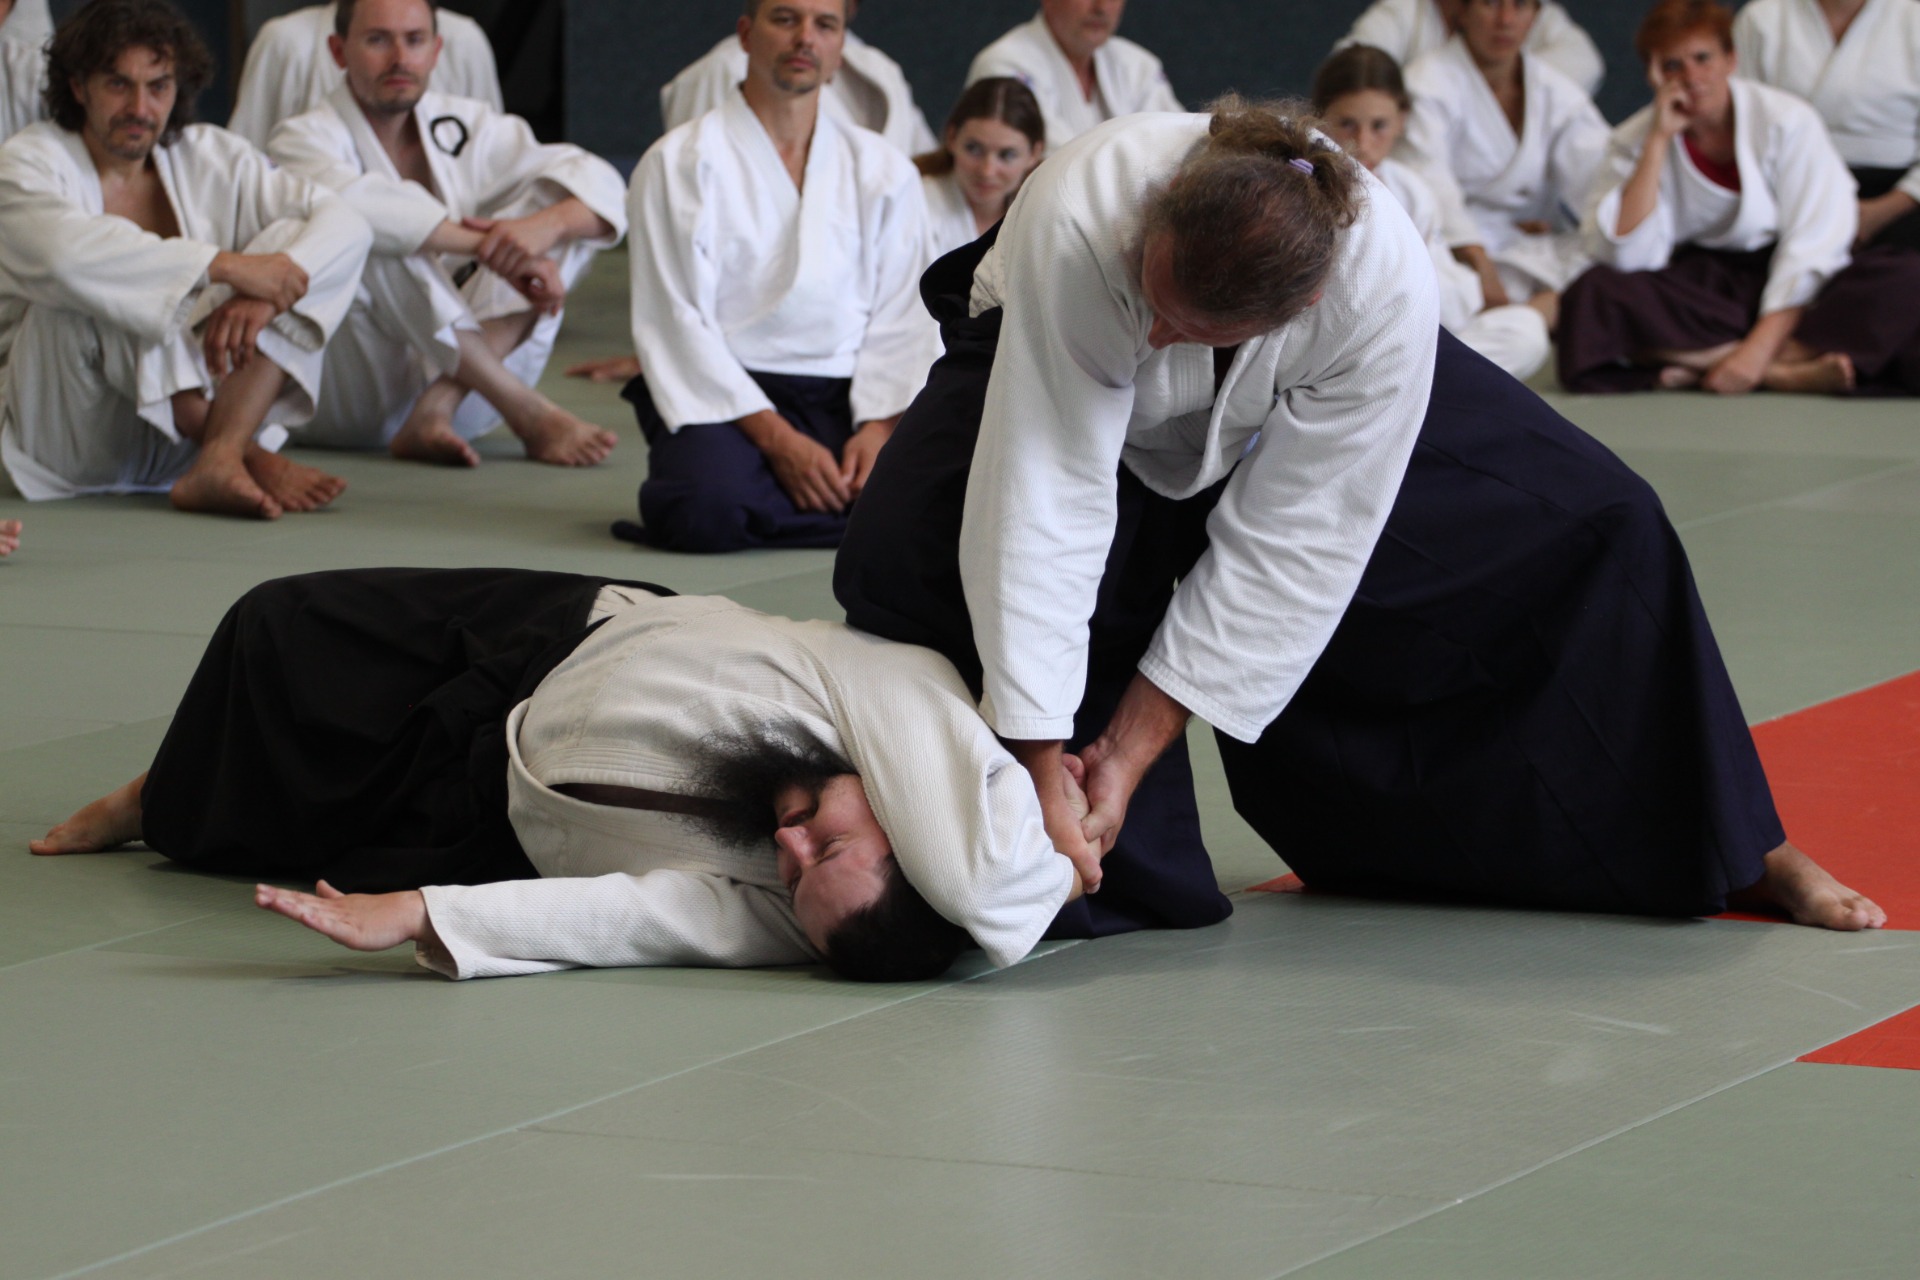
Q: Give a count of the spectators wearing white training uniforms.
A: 13